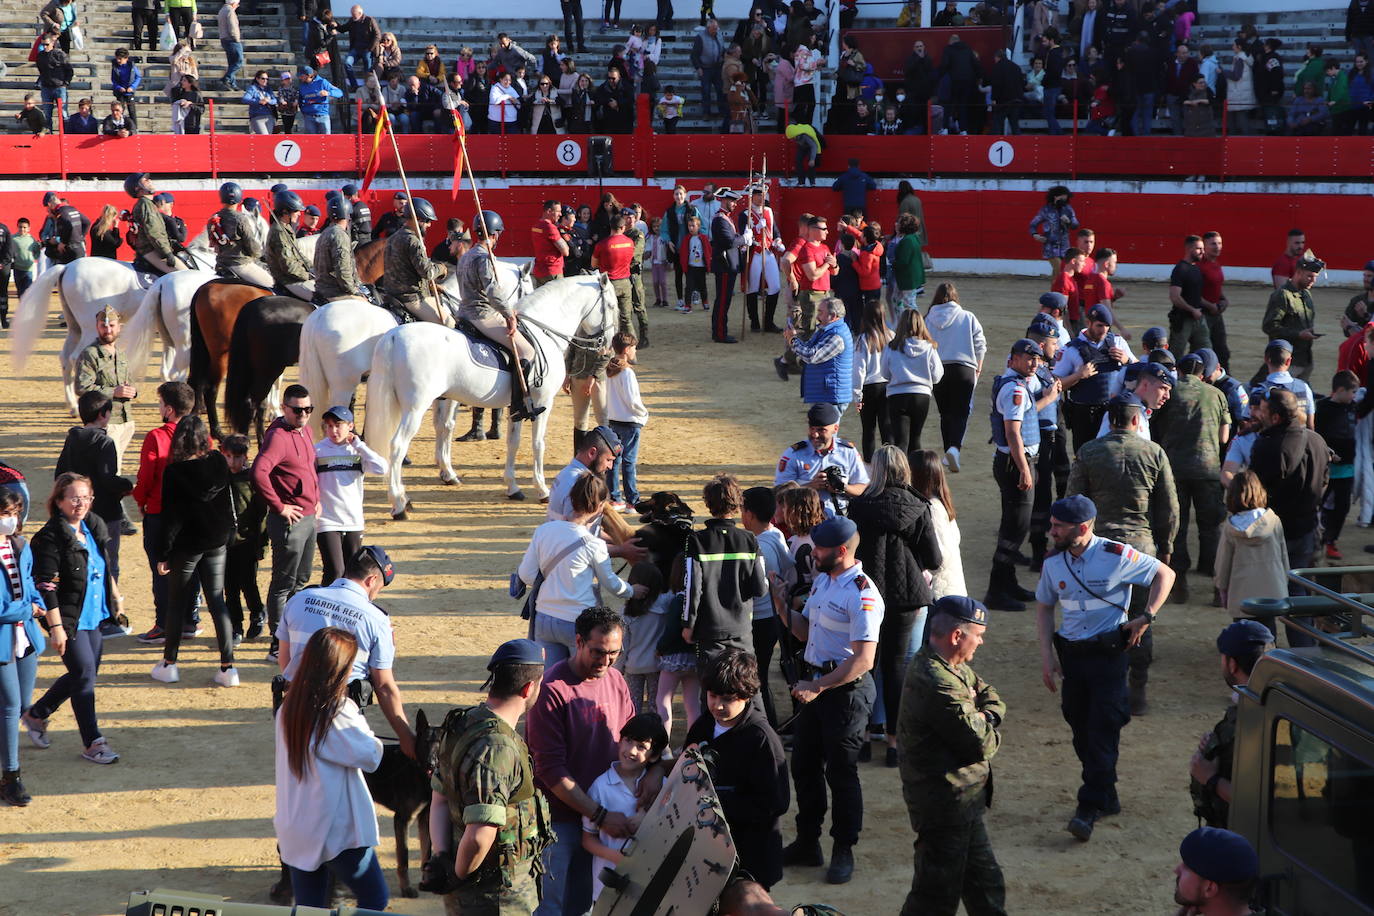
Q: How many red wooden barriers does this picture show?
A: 2